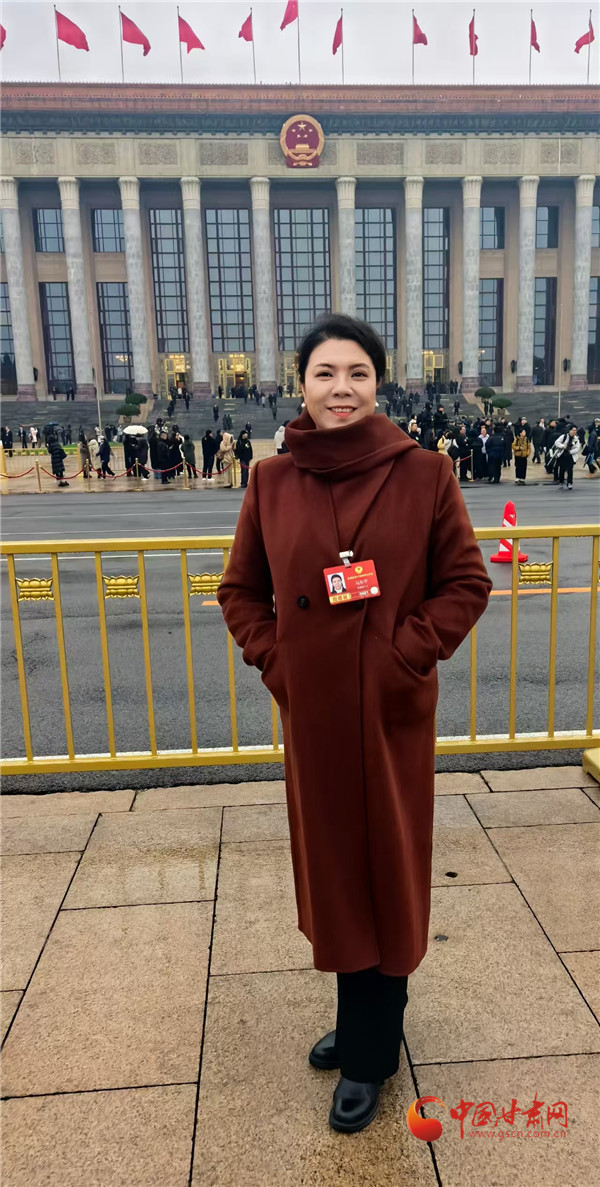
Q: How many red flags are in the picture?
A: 11